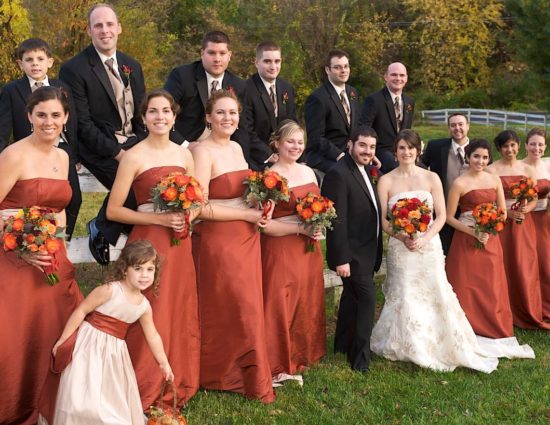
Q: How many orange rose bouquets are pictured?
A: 7